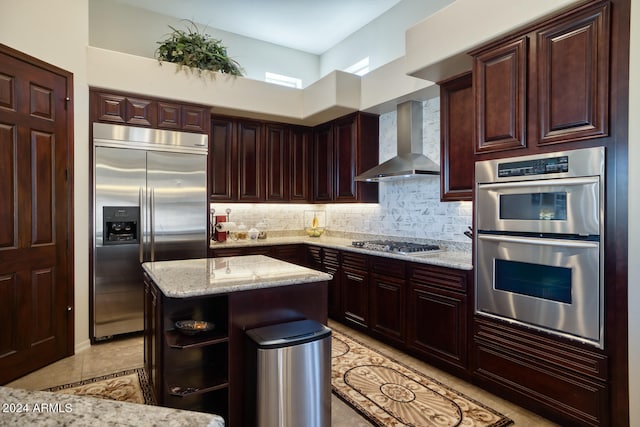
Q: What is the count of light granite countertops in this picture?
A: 3